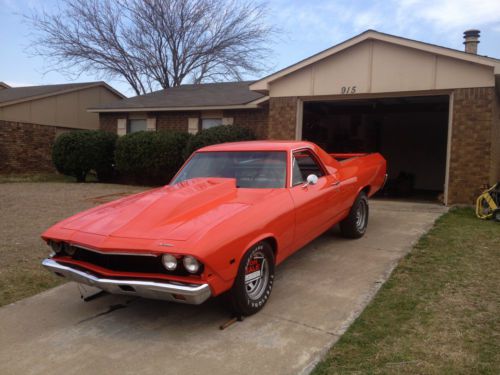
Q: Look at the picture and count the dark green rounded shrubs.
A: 3